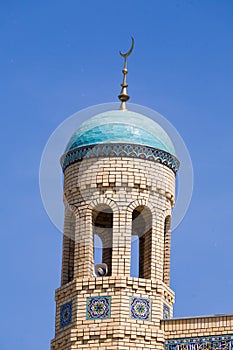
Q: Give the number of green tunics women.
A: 0